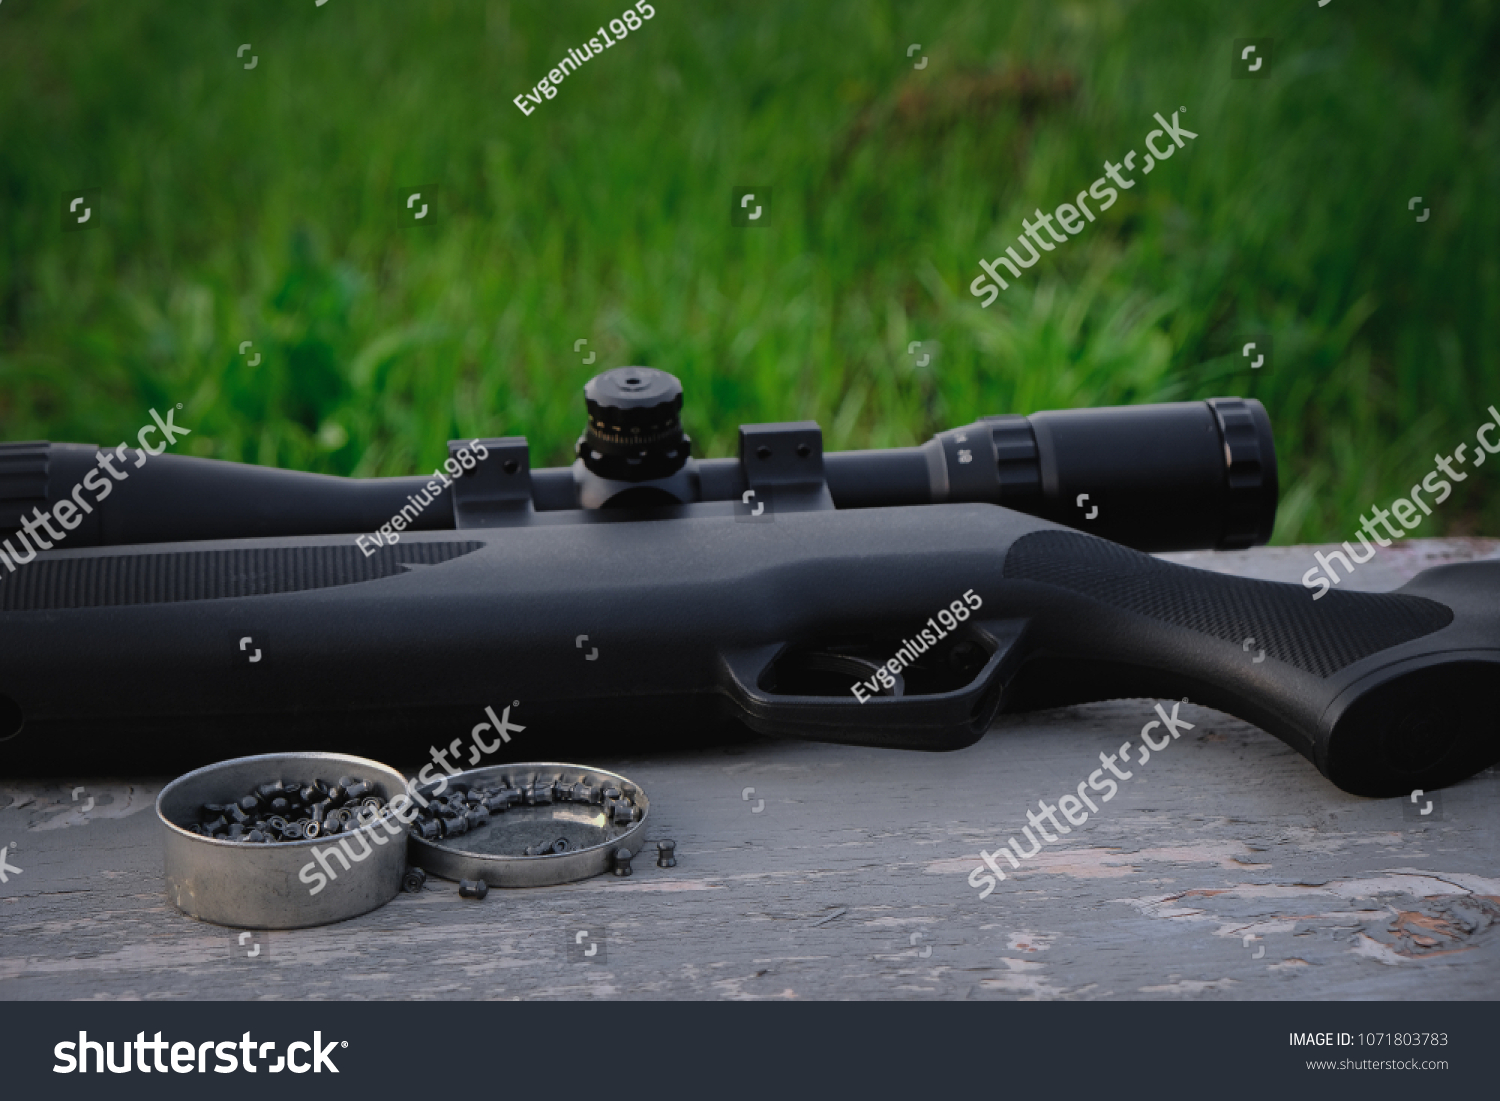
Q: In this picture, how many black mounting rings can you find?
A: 2